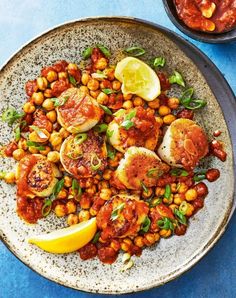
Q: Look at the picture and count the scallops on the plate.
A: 7